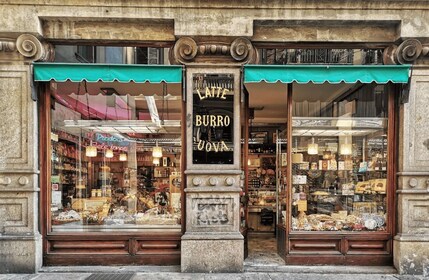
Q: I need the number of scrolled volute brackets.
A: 4